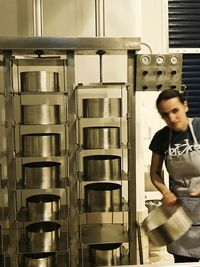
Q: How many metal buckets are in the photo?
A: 13